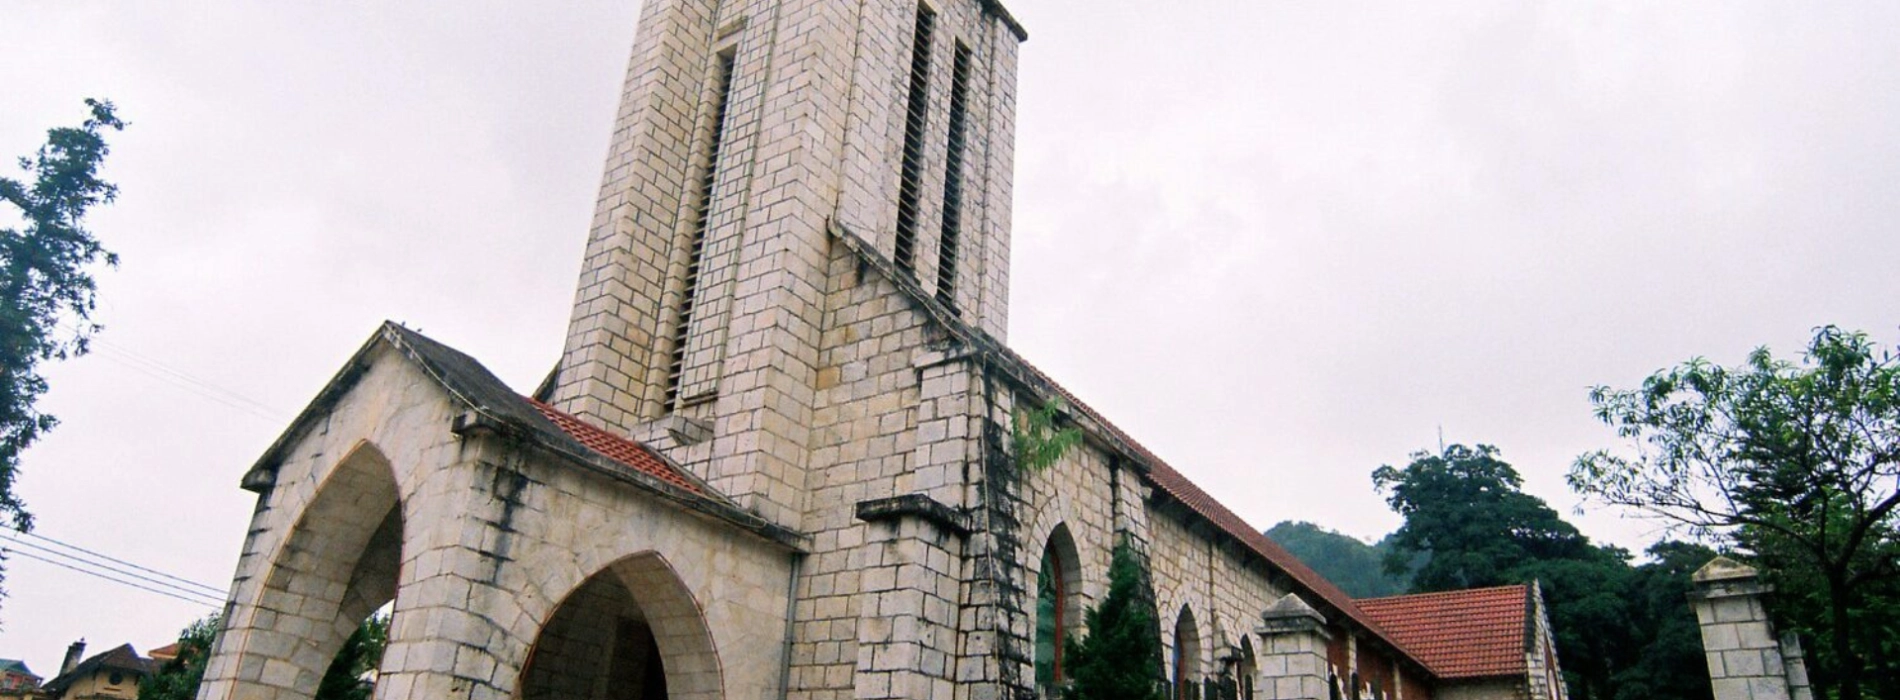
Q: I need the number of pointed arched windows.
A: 3